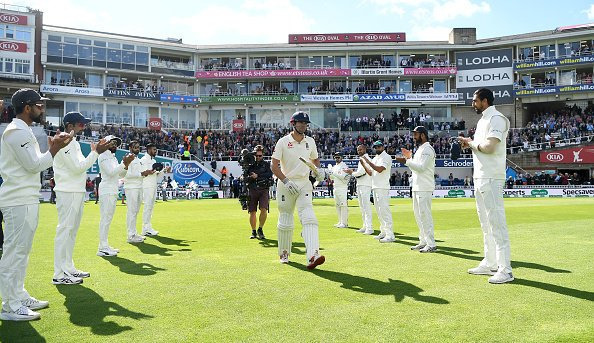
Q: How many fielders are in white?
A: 10